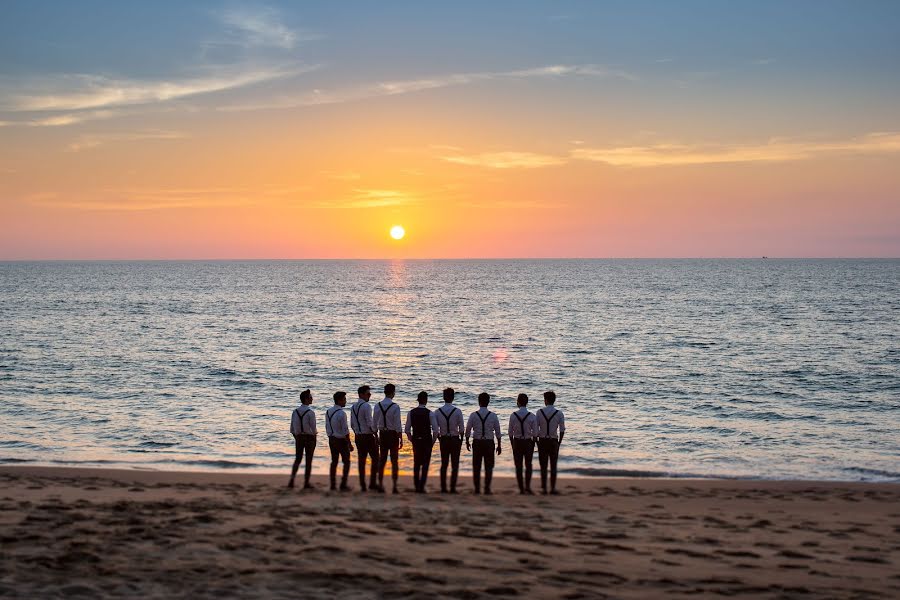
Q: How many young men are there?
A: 9